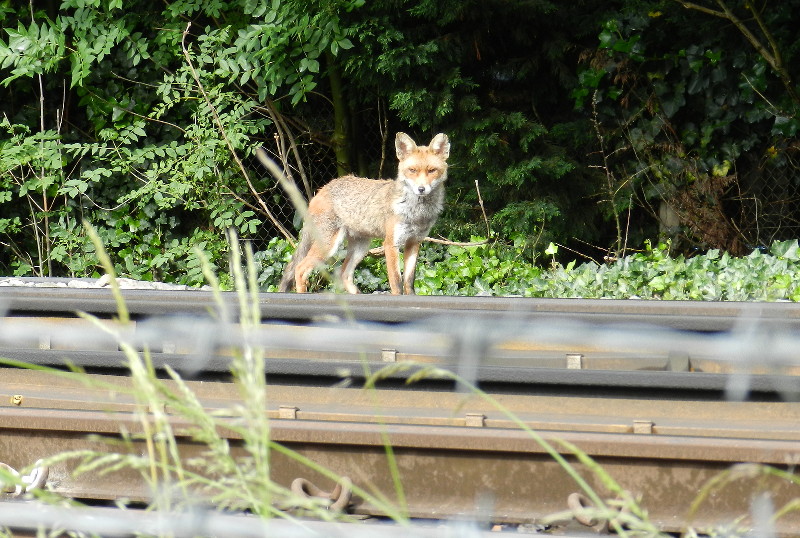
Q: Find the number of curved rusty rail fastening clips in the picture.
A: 3